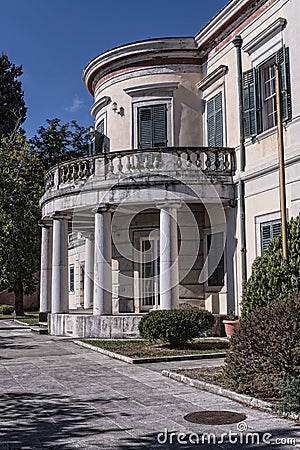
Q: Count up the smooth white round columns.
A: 5